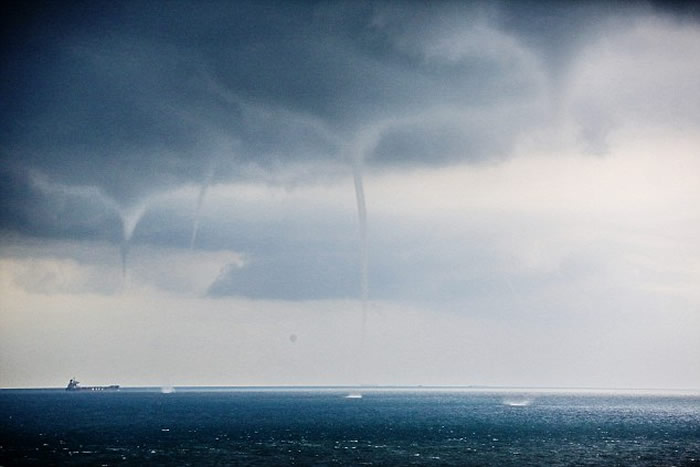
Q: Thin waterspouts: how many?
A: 3